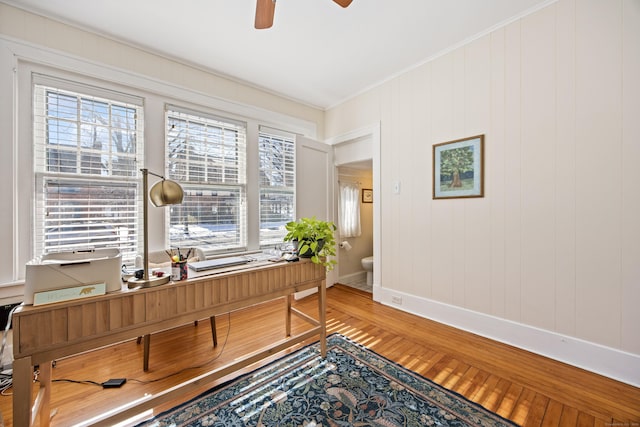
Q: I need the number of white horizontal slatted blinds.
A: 3